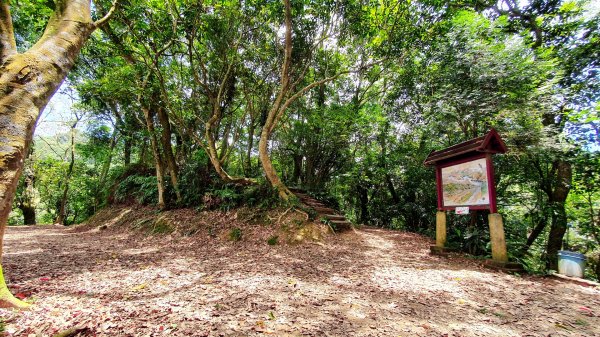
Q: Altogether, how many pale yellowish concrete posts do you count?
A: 2